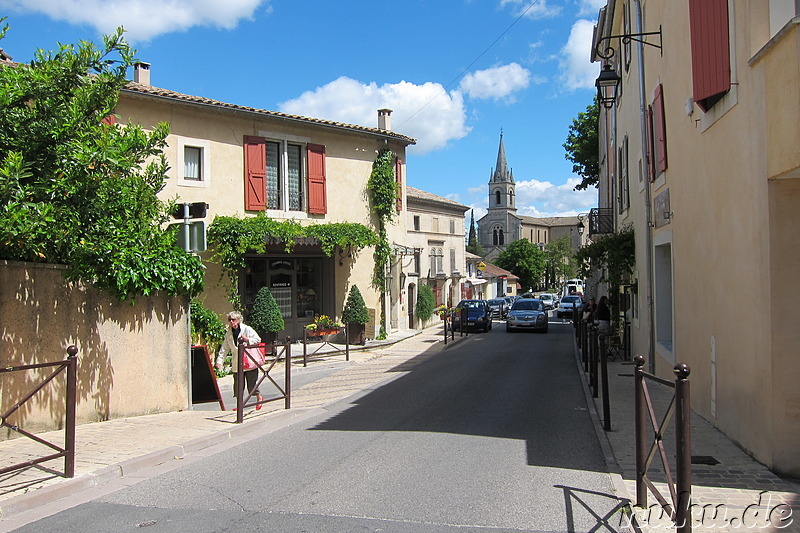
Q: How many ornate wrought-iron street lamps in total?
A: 2